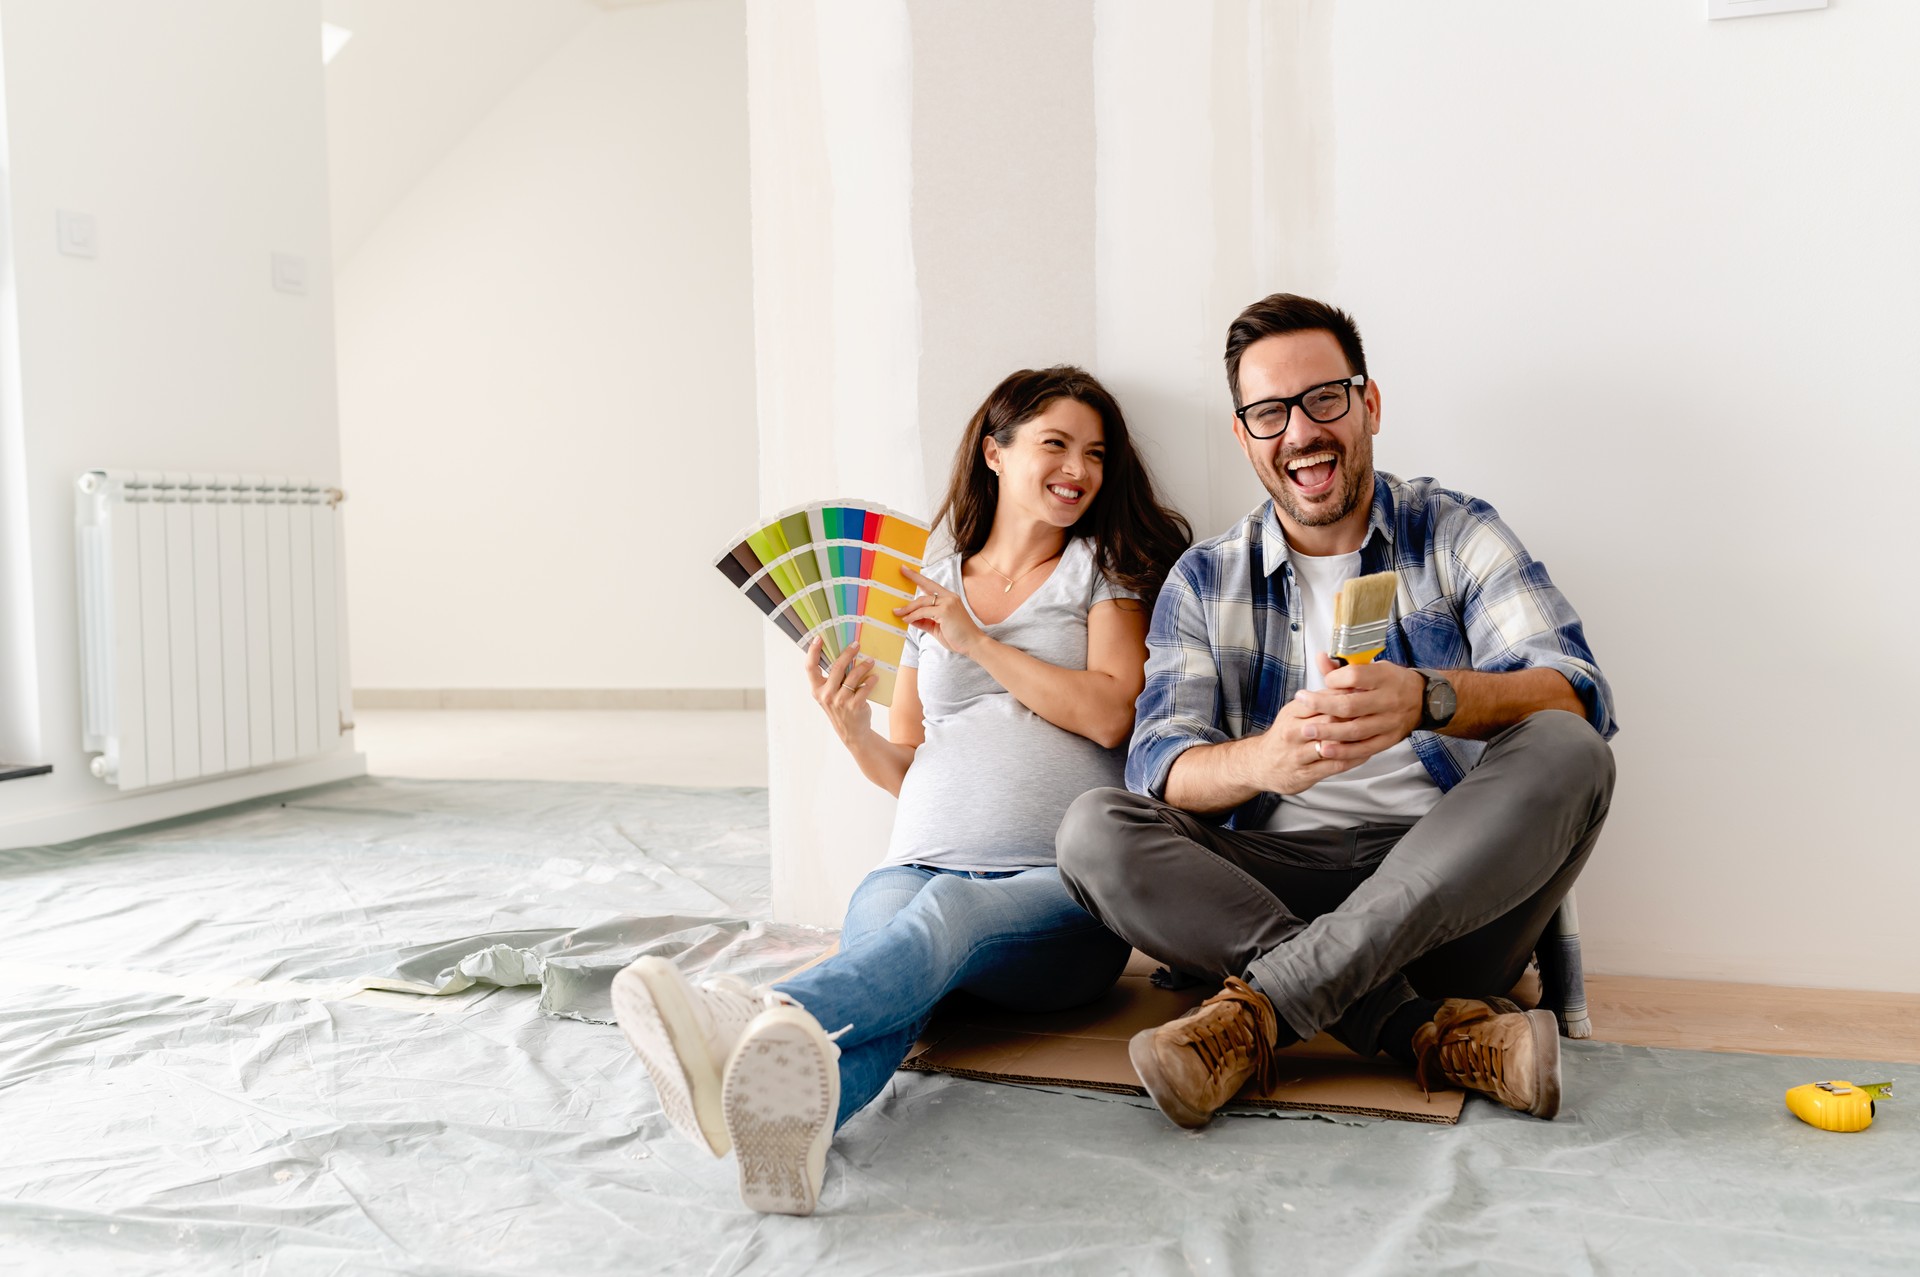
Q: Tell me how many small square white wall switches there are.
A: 2